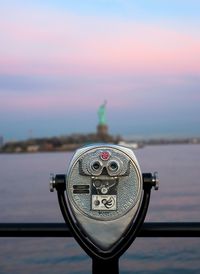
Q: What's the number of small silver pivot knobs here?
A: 2